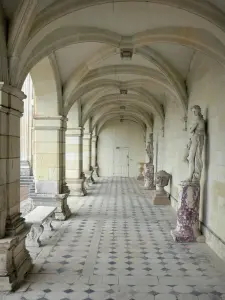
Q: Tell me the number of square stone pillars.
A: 5